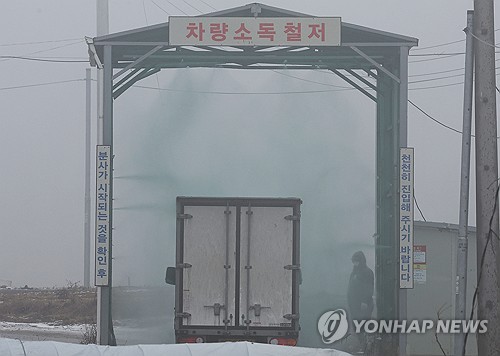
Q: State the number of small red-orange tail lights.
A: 2